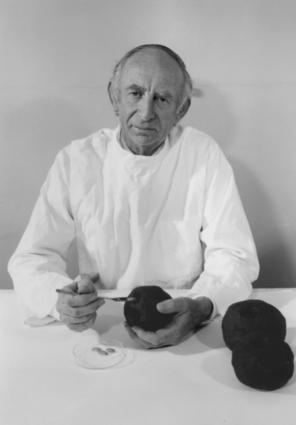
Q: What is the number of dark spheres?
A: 3